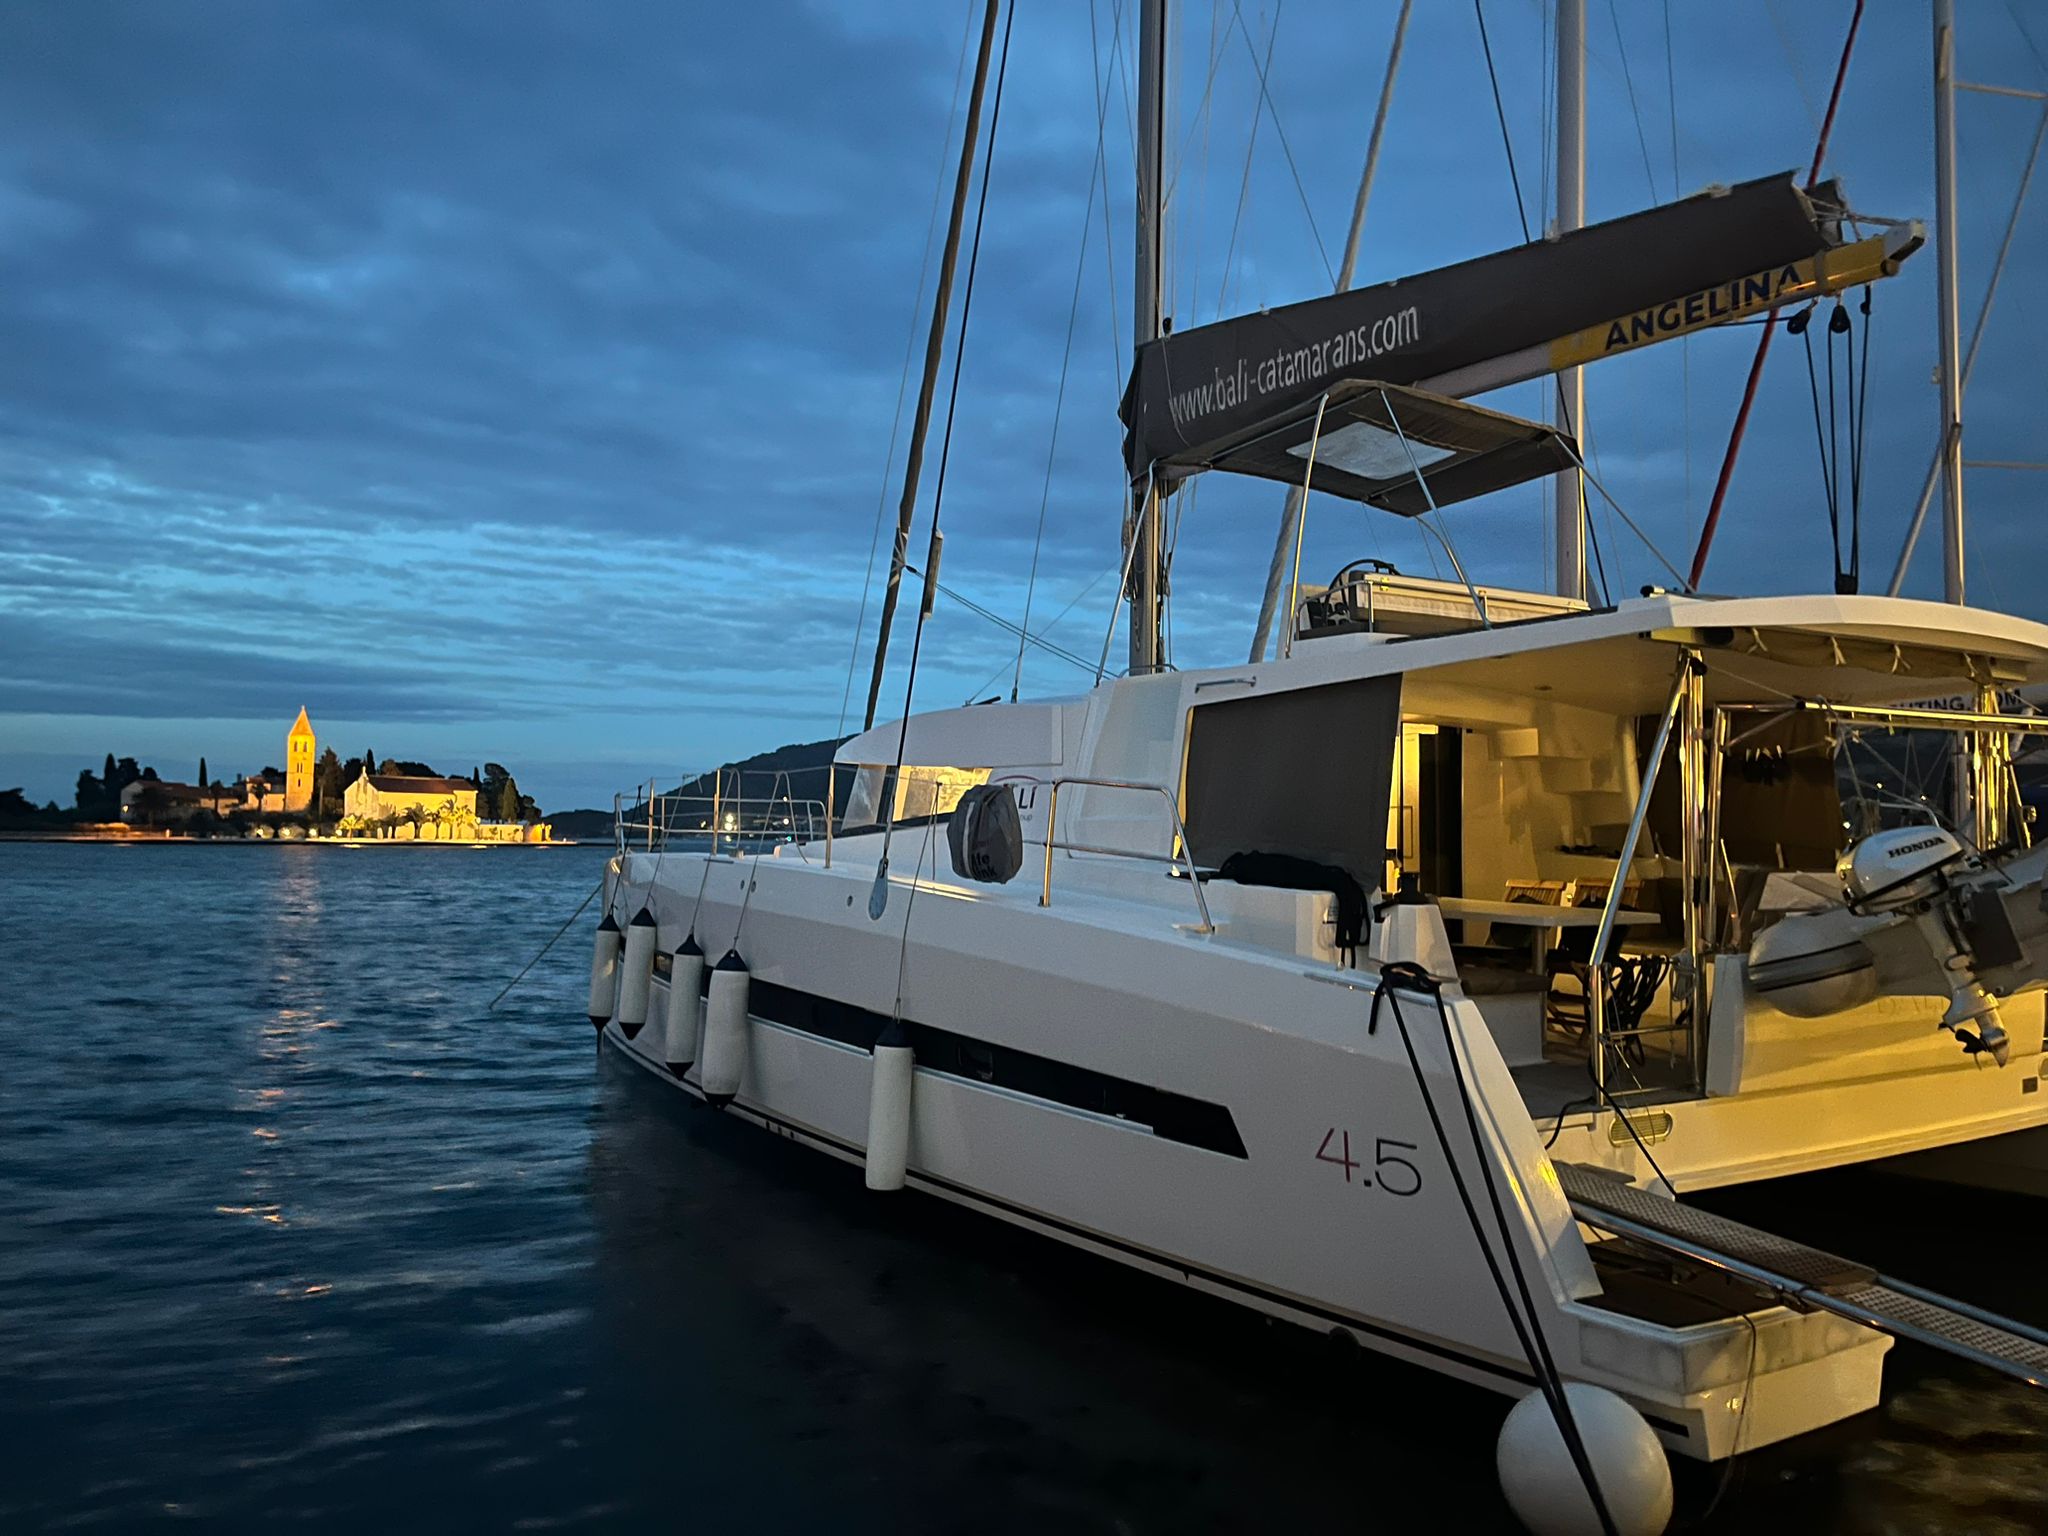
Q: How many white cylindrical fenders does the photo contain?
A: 5